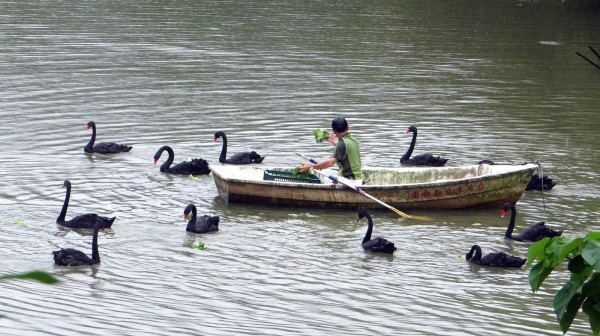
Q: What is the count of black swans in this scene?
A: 11